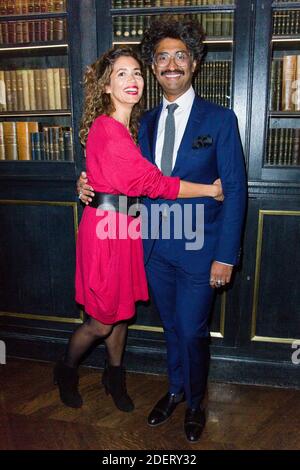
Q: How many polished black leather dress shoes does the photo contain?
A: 2